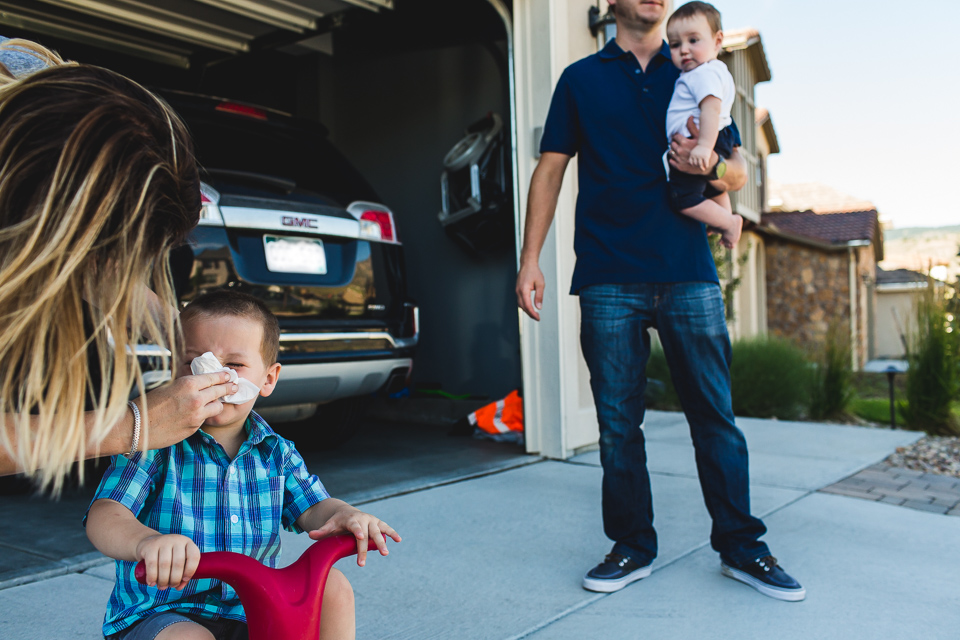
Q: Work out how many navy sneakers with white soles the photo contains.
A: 2